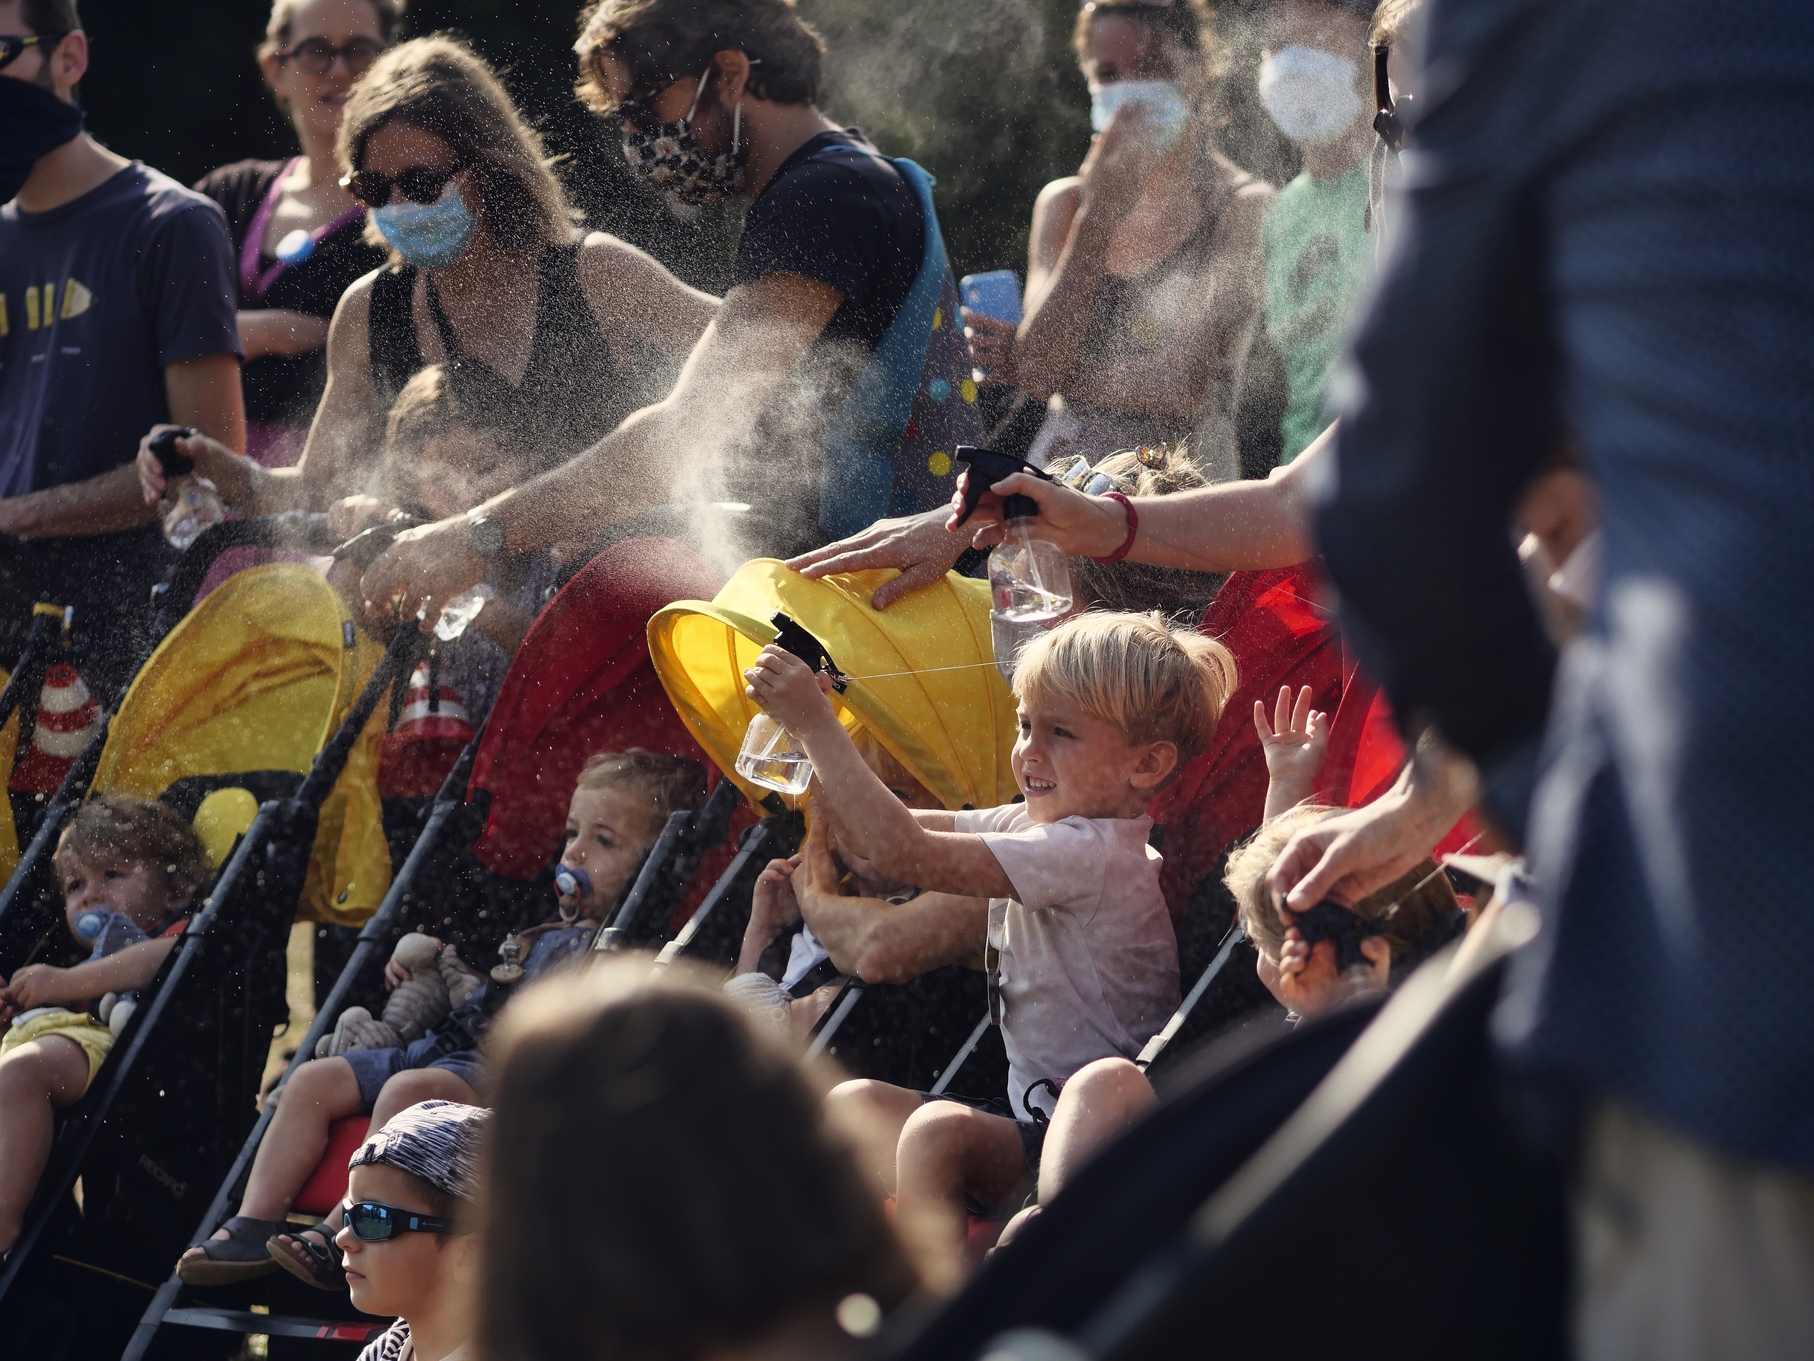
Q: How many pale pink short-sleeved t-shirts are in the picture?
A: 1